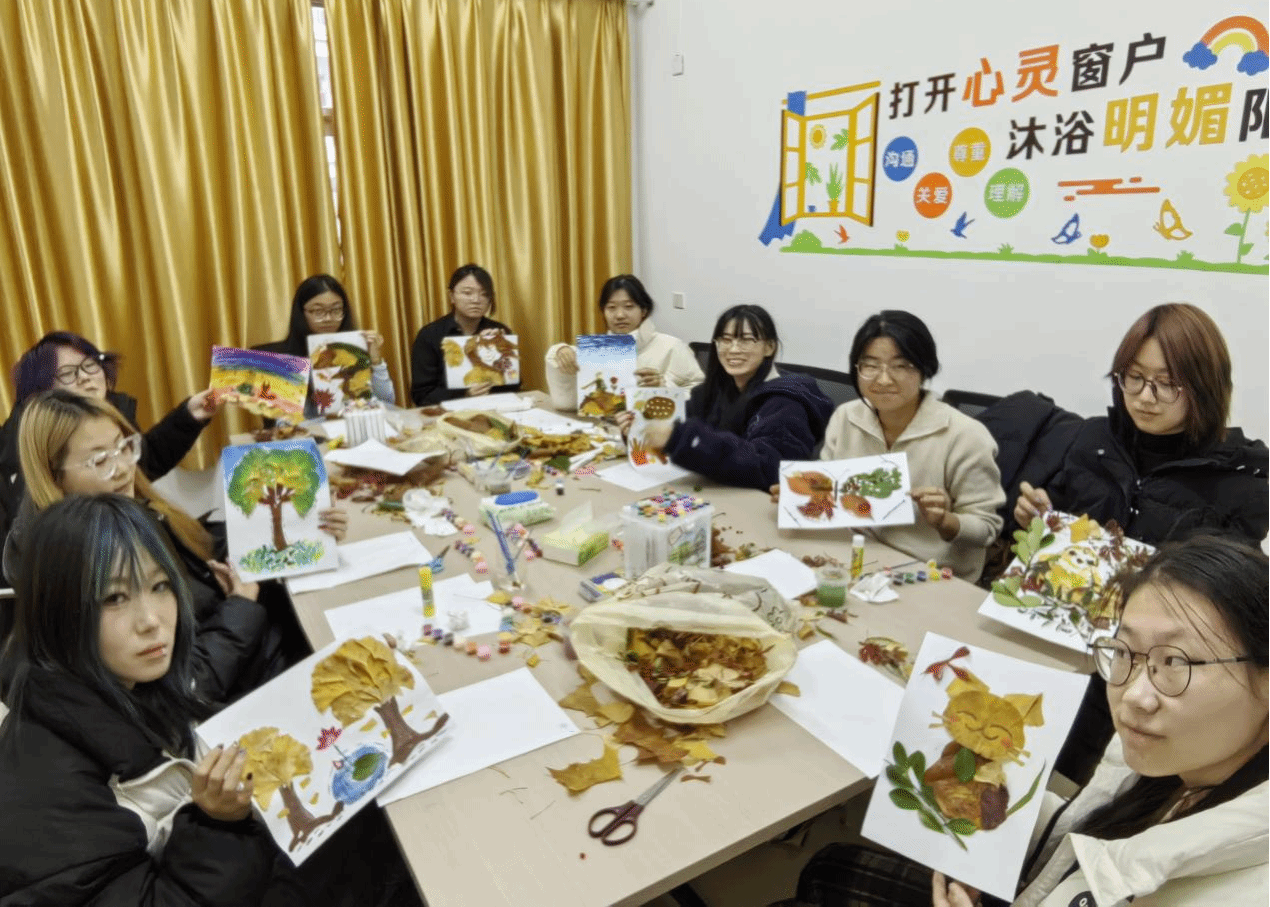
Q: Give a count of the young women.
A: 10